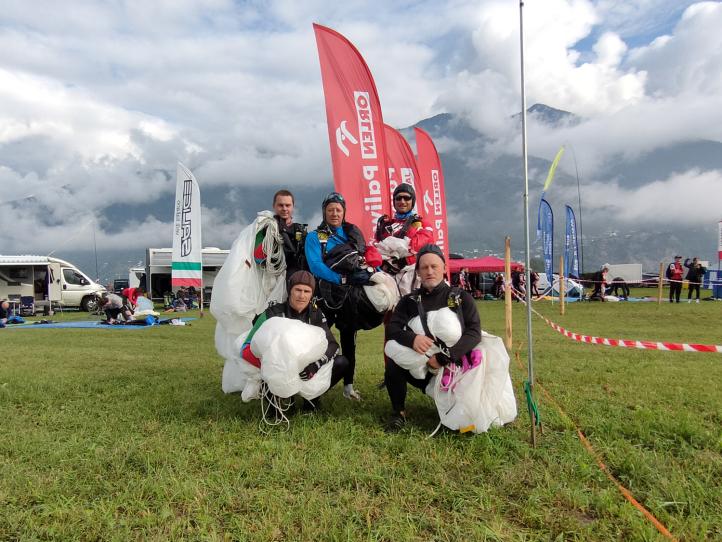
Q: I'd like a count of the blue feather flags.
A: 2